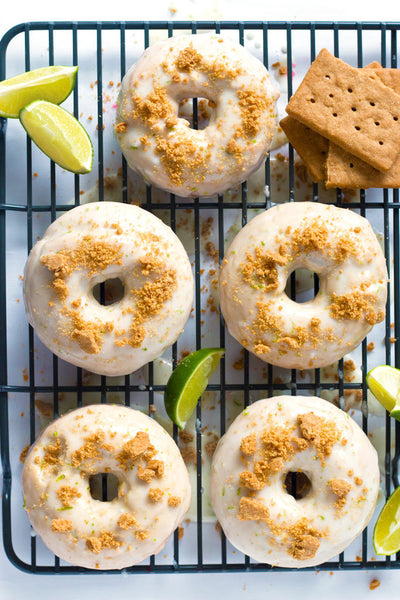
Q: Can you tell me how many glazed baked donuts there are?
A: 5